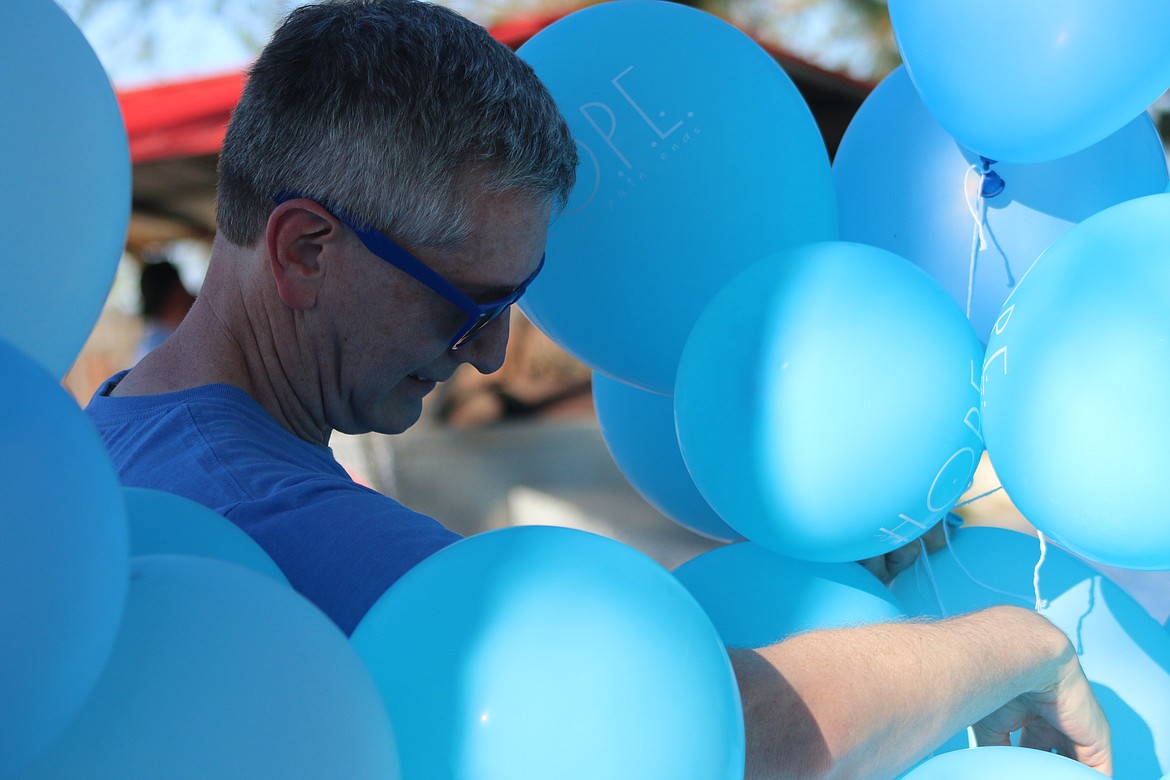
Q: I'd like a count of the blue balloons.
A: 14